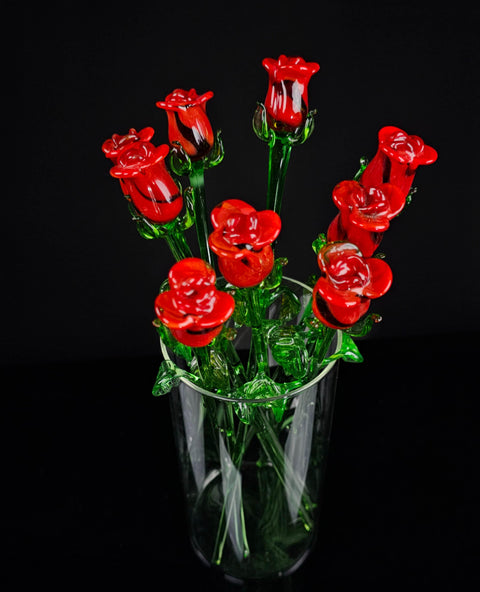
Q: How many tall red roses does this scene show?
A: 9